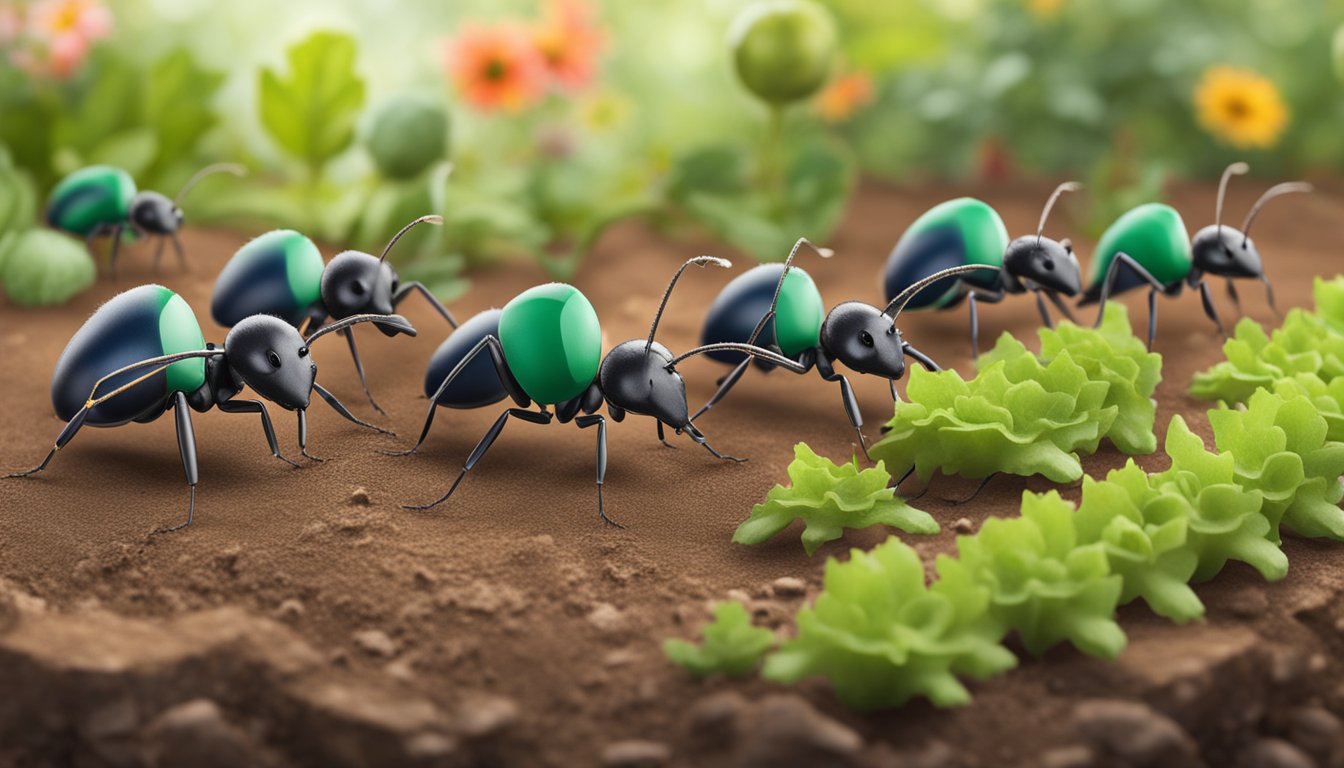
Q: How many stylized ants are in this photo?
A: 7